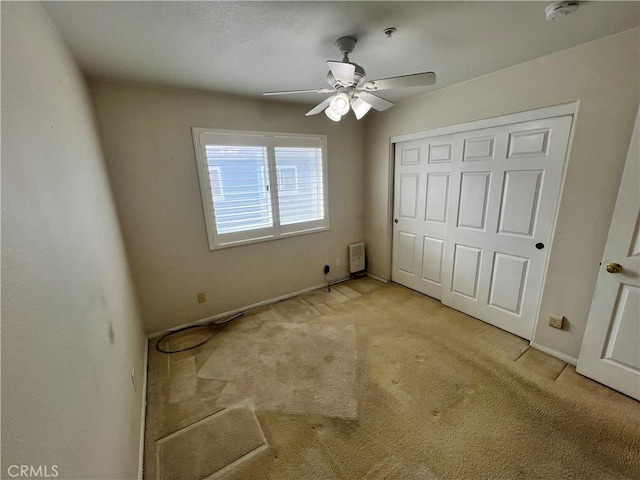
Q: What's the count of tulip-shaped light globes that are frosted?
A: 3